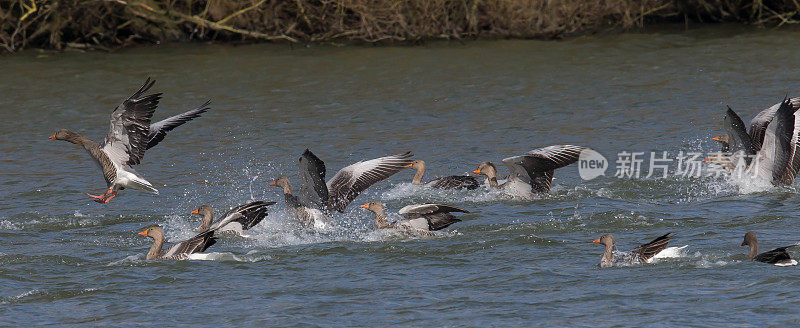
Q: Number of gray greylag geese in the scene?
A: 11